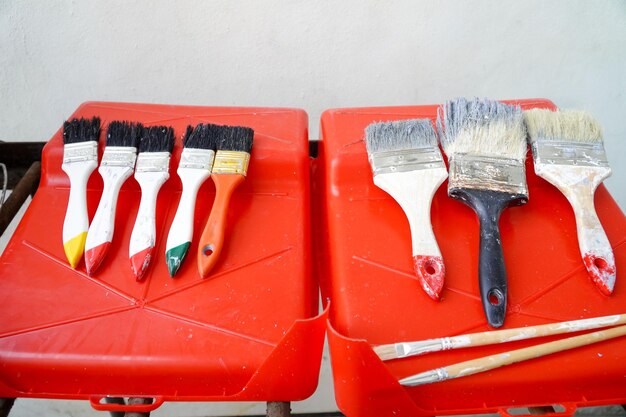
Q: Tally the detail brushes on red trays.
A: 2